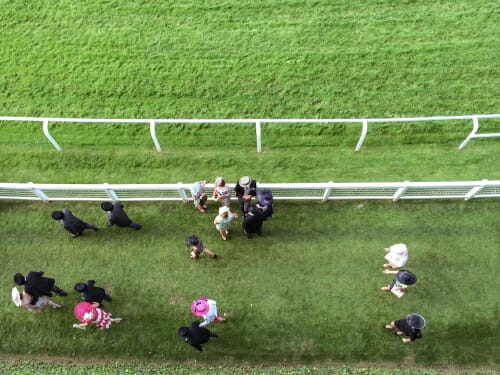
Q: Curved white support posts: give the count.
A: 5